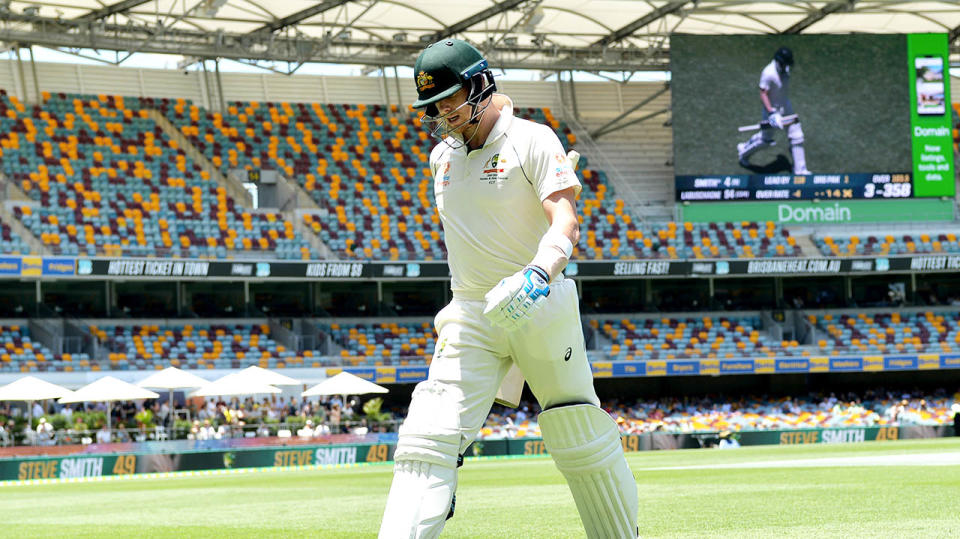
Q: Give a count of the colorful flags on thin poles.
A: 0